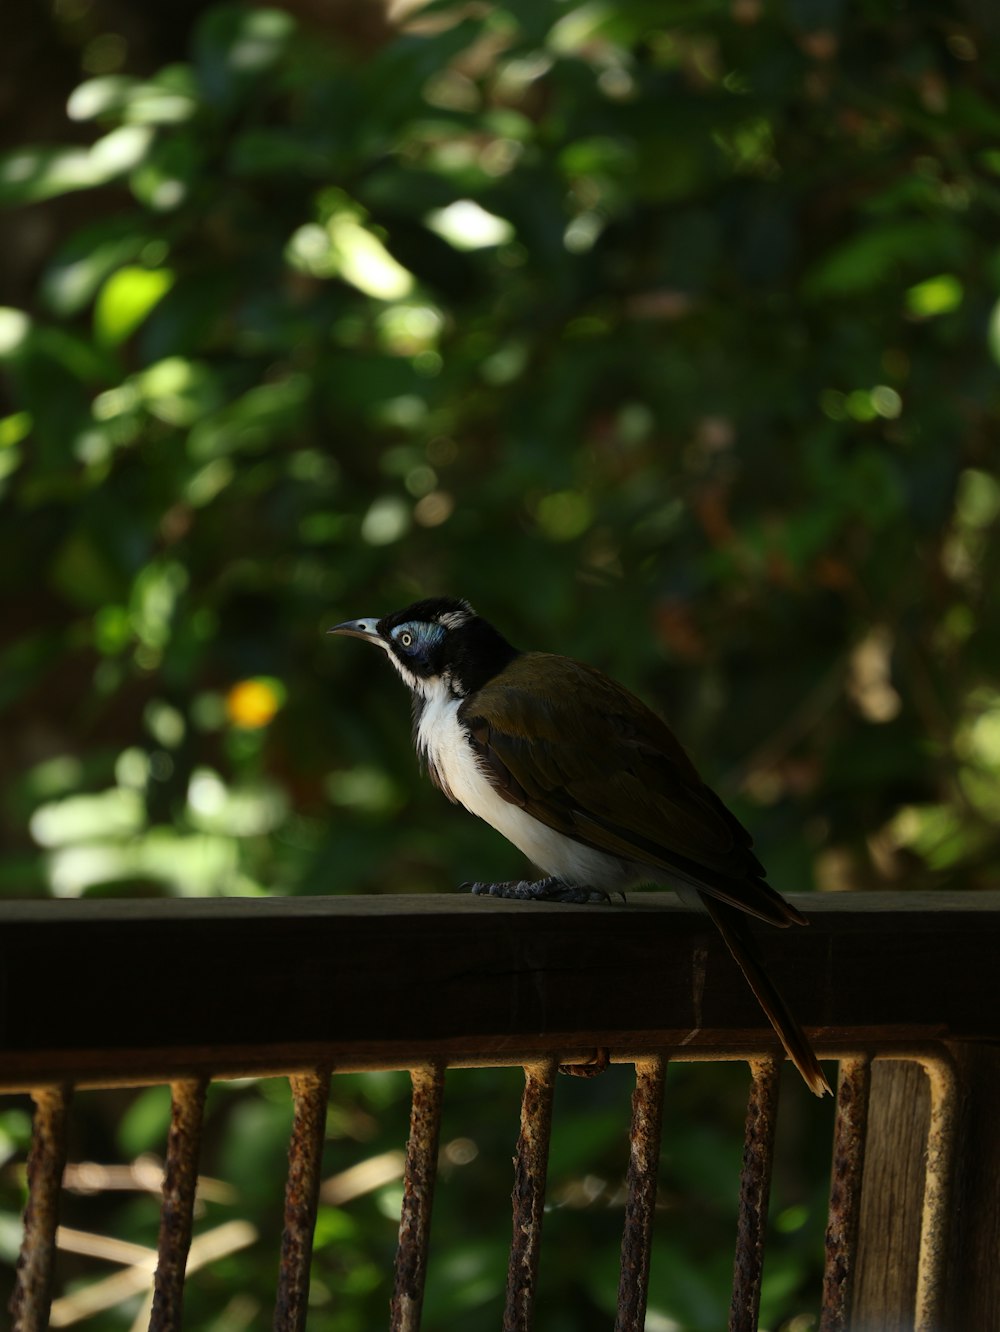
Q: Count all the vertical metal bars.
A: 9